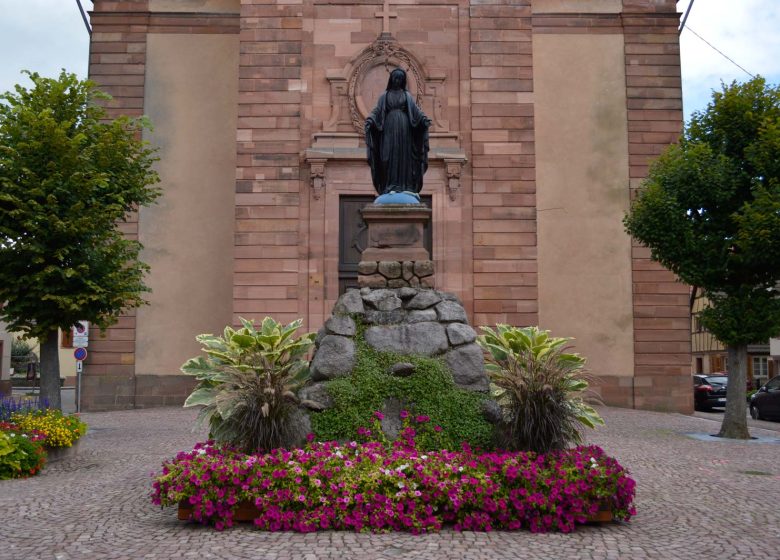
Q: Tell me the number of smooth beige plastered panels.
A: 2